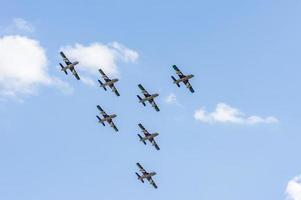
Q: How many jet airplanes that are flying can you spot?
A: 7